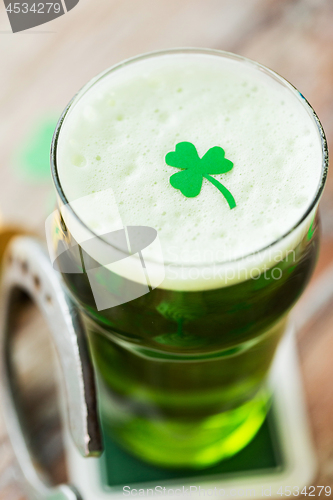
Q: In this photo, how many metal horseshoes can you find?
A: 1